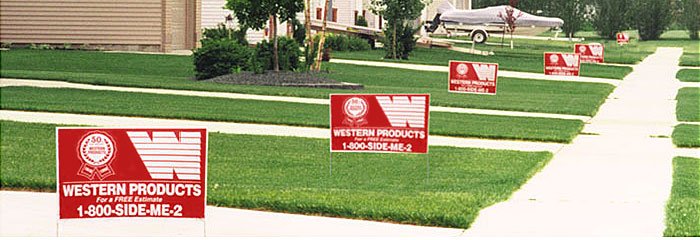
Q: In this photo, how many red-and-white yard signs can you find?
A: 6